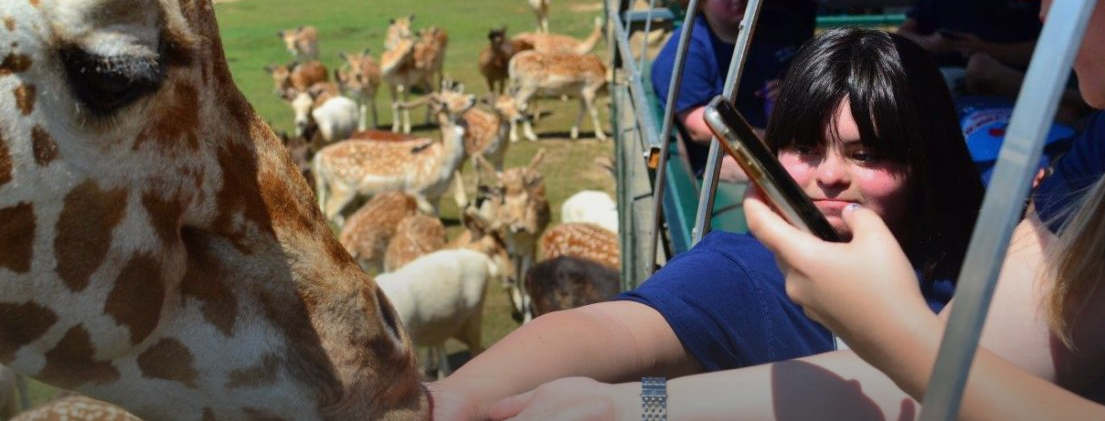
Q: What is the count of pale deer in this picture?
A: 3